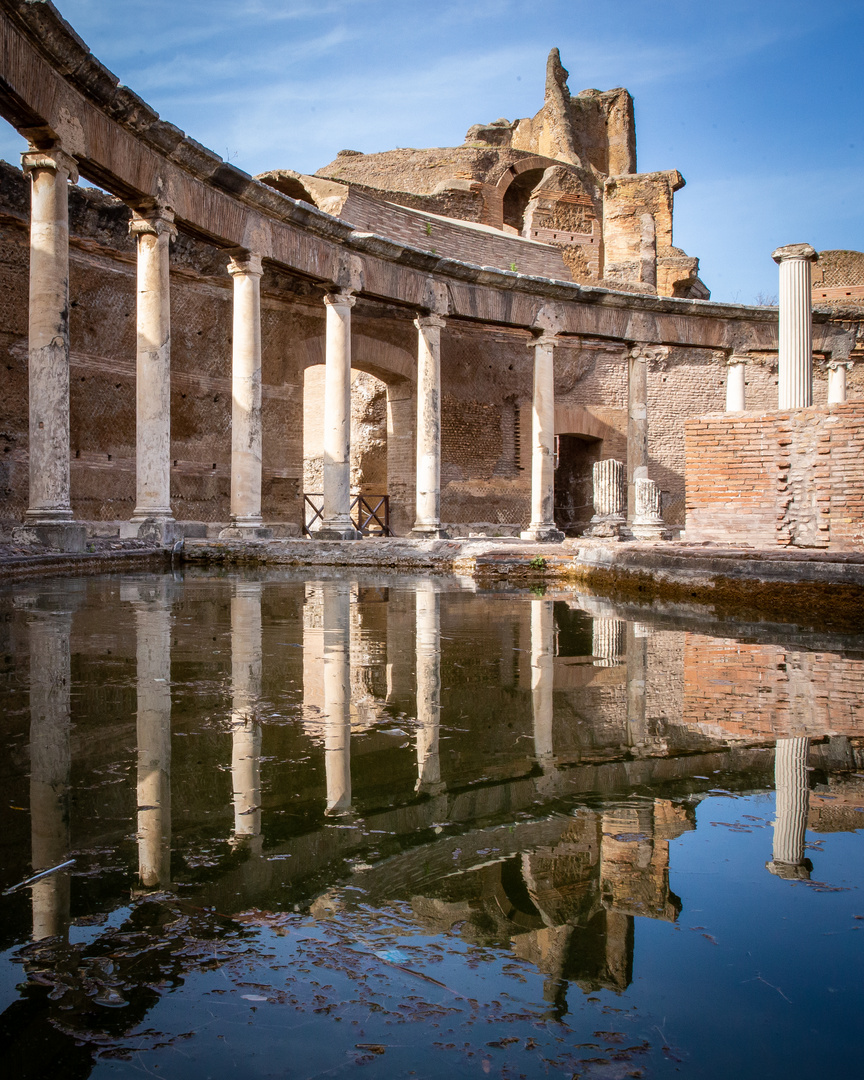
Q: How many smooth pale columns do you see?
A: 9